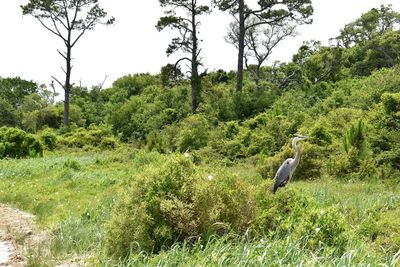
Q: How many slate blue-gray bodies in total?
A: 1